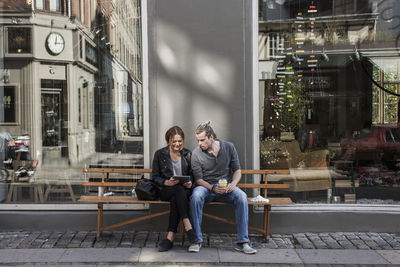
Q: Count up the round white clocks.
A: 1